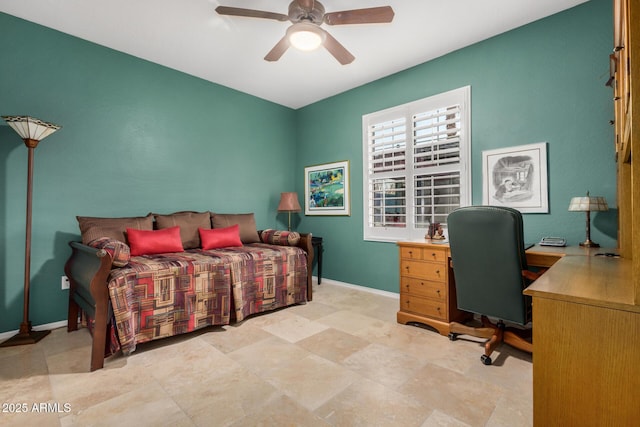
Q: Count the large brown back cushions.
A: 3